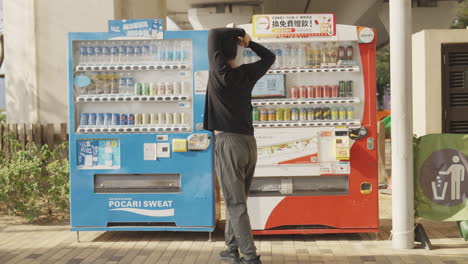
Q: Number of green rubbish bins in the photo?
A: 1